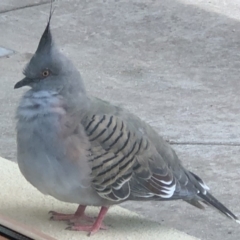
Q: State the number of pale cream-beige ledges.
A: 1